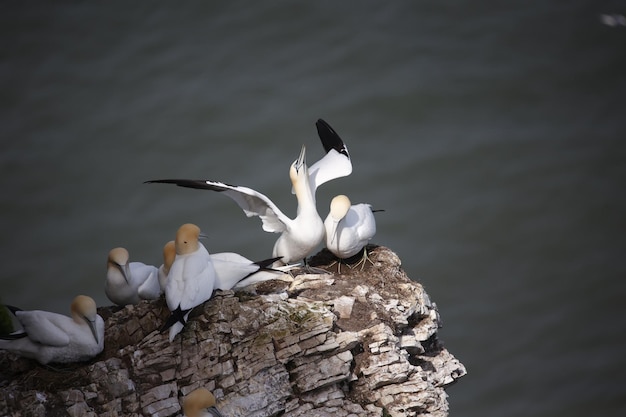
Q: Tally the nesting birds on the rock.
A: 7